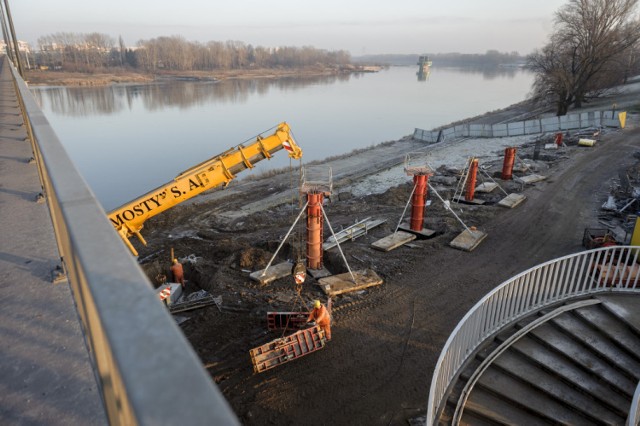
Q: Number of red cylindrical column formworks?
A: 5